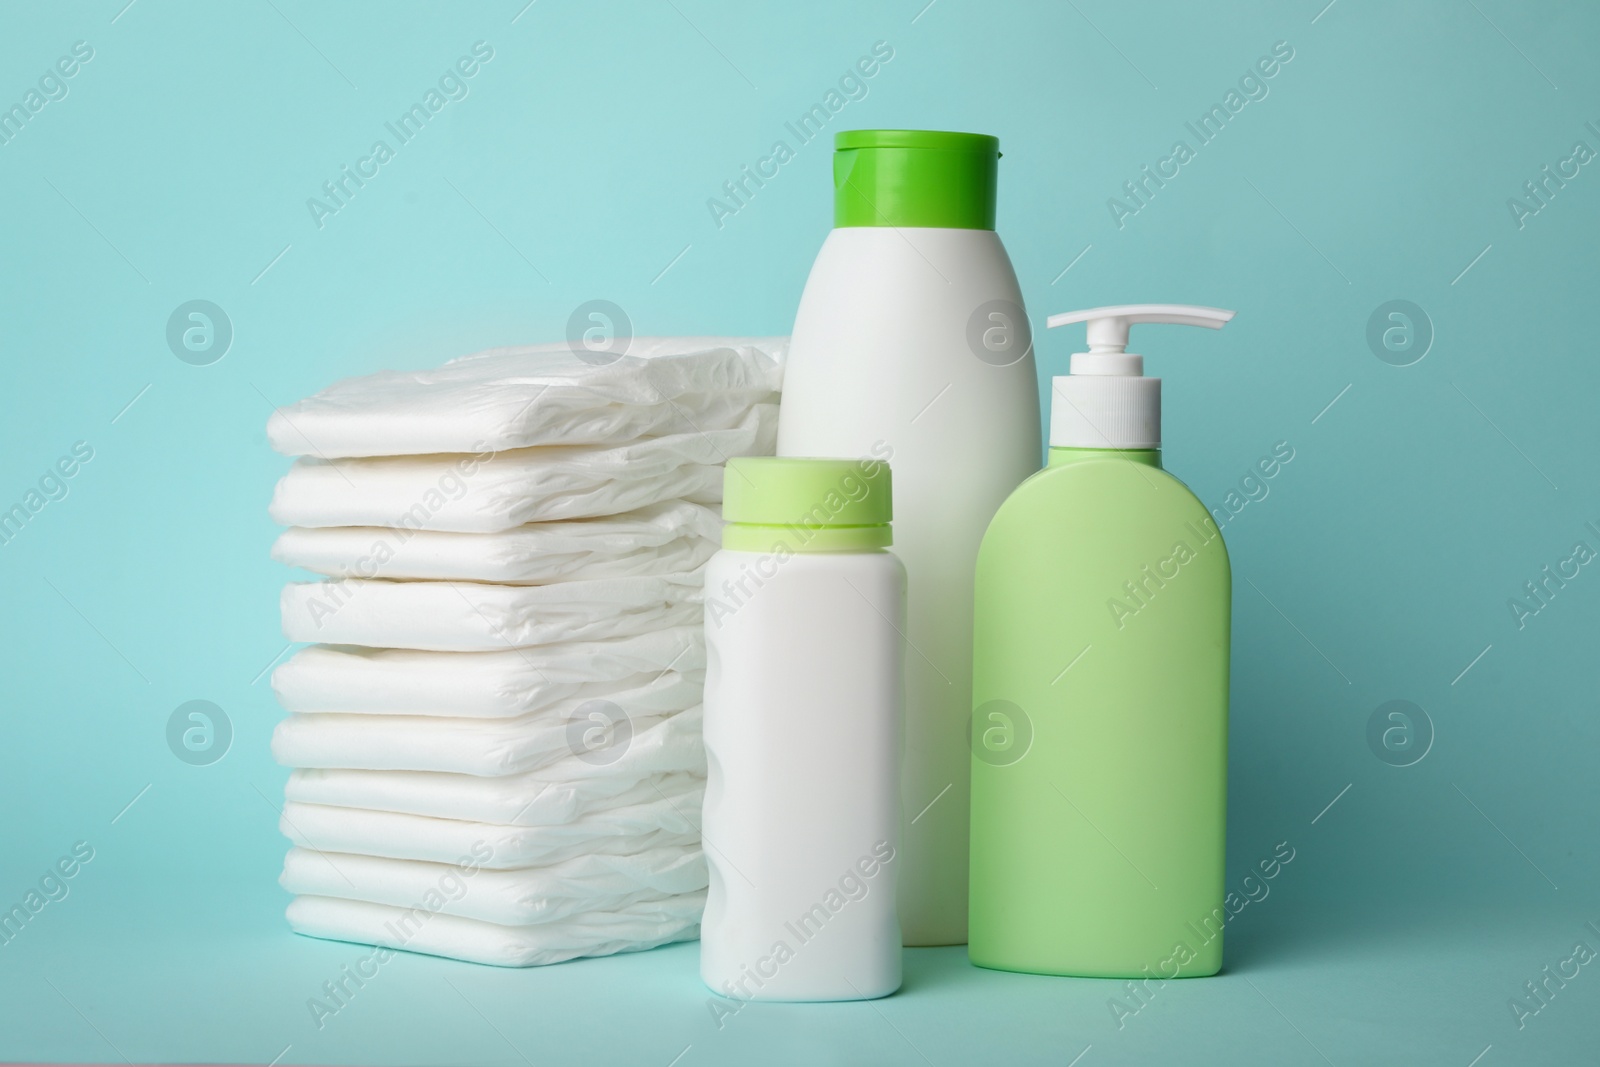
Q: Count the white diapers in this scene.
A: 10